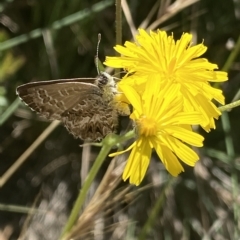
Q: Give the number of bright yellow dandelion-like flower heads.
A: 2